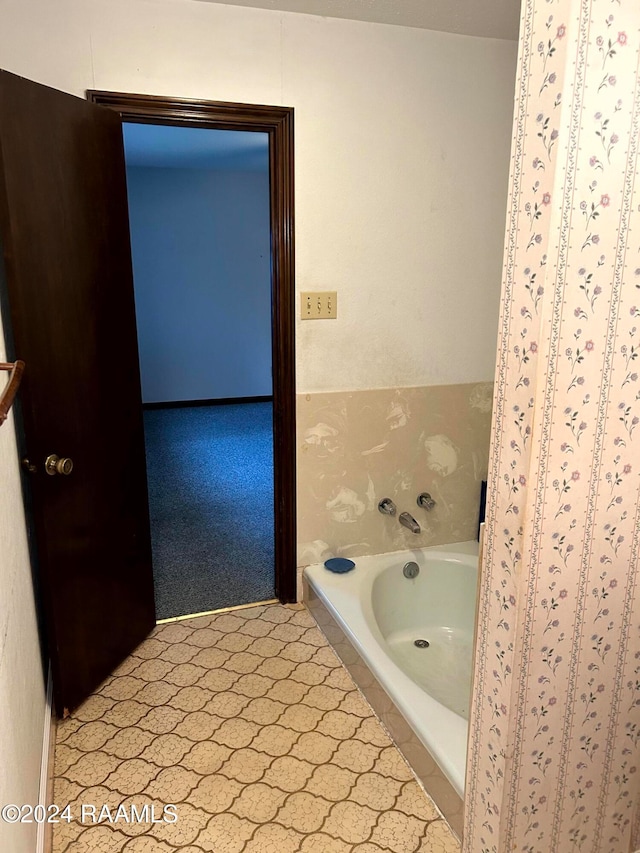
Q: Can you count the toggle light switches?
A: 3